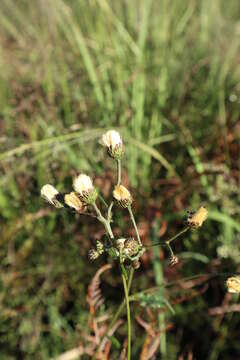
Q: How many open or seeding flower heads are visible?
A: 7